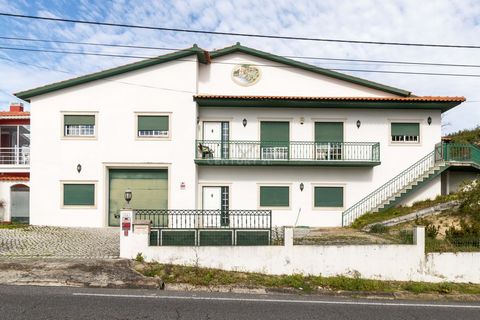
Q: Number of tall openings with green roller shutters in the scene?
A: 2